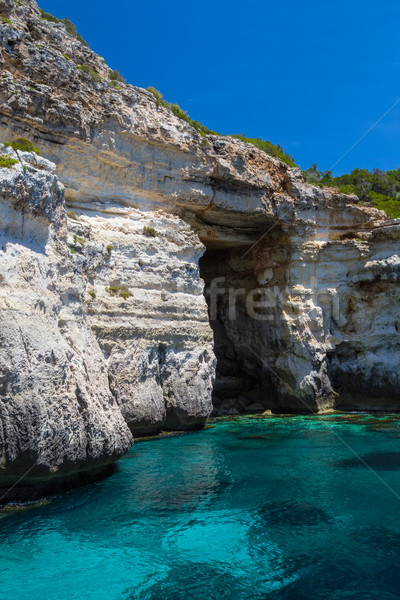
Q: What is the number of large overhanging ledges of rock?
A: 1